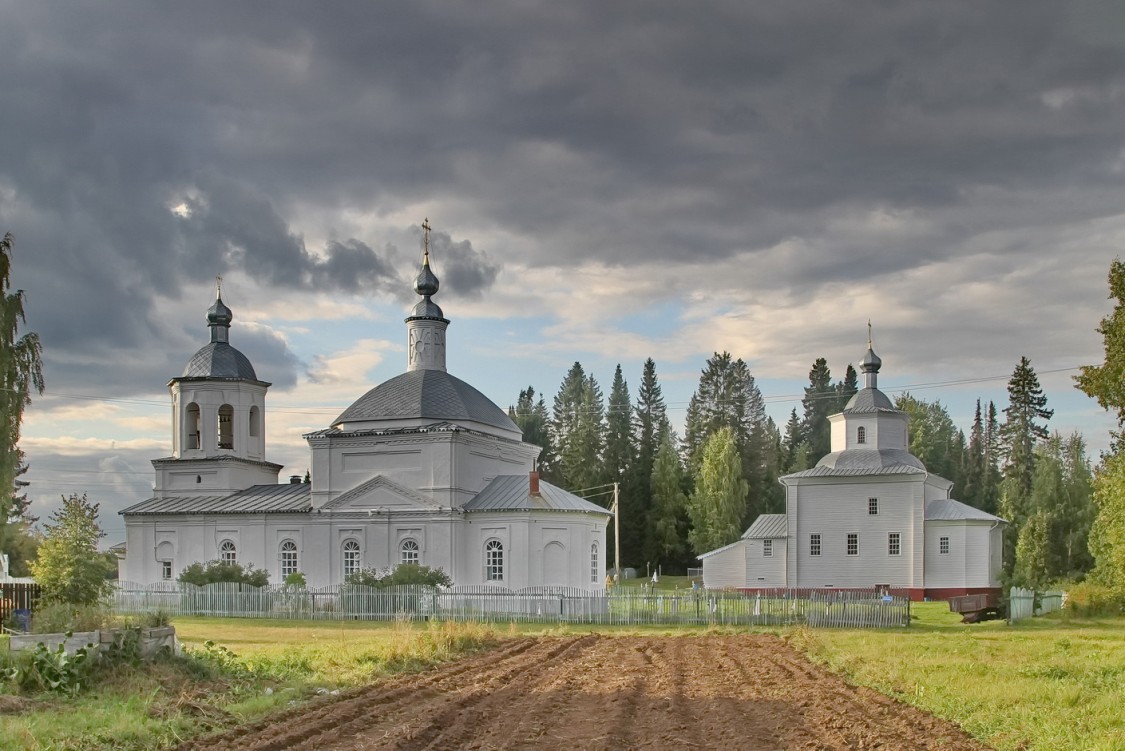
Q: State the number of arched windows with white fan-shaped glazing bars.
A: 6